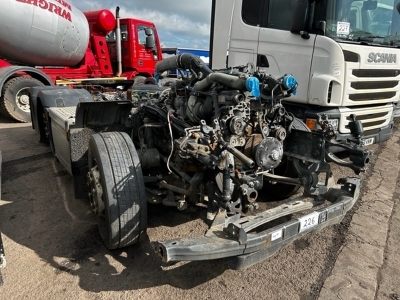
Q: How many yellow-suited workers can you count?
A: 0